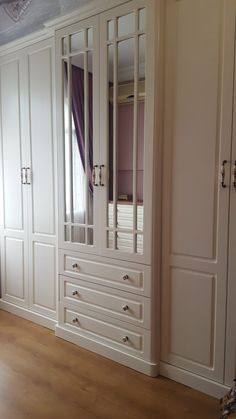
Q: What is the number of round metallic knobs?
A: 6